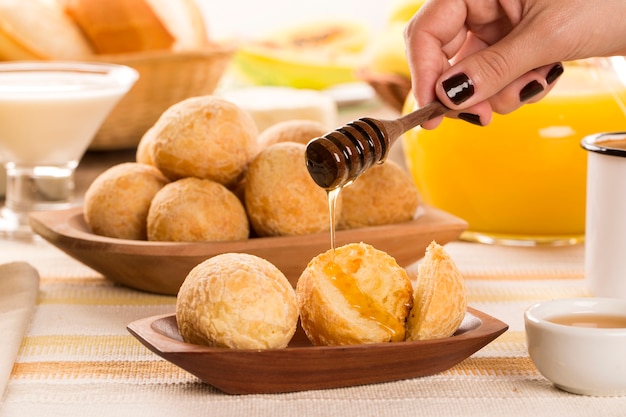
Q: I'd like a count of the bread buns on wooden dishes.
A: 9